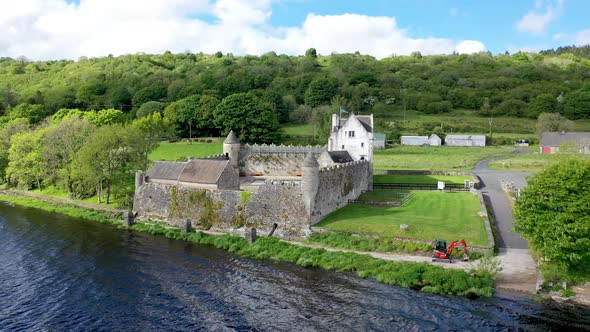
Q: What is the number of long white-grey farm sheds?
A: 2